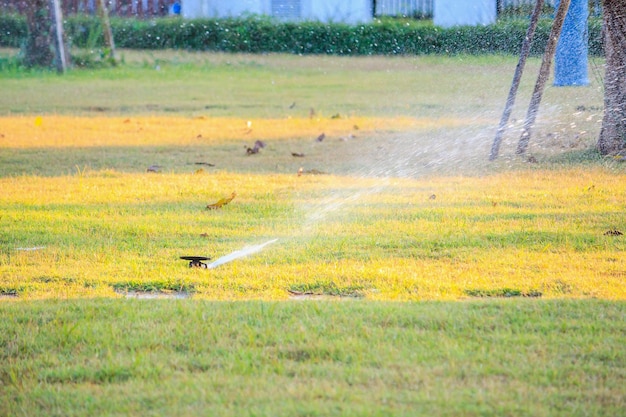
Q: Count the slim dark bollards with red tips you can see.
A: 0